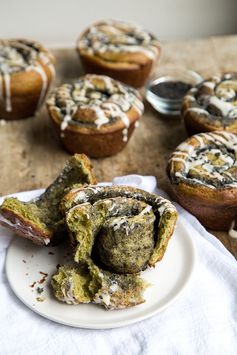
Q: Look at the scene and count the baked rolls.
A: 6